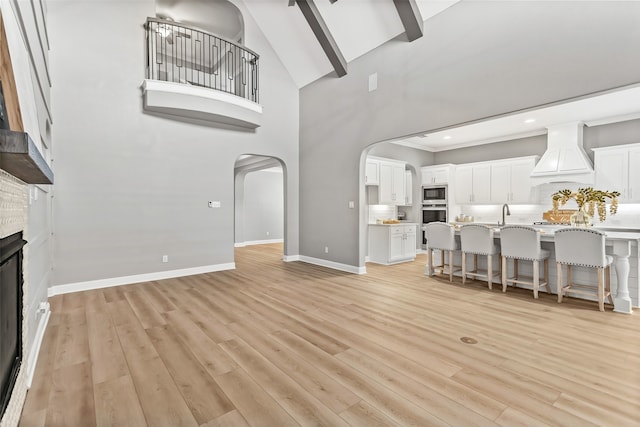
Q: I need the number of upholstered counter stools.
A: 4